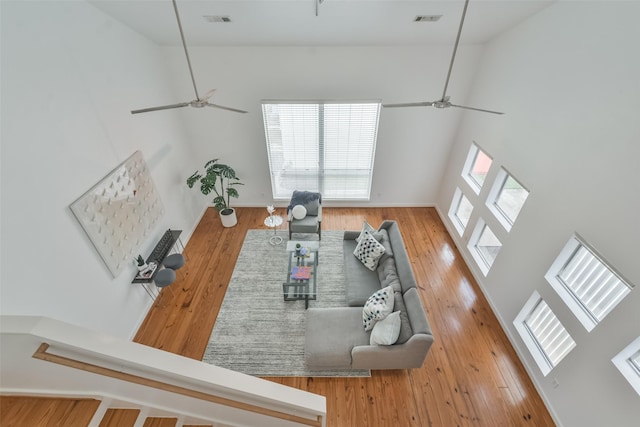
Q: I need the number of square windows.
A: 7